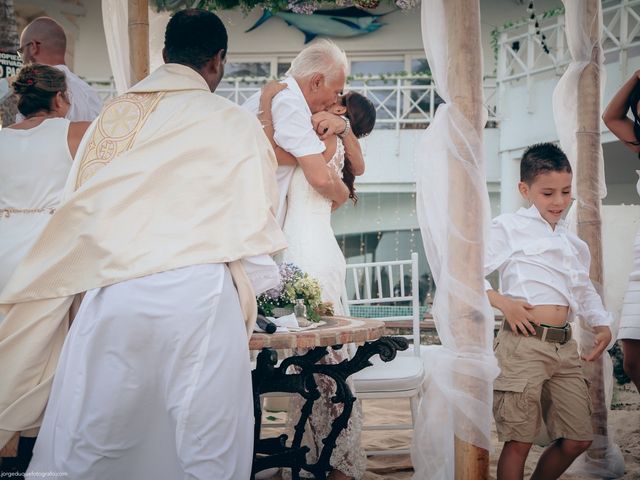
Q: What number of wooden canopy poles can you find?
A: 3